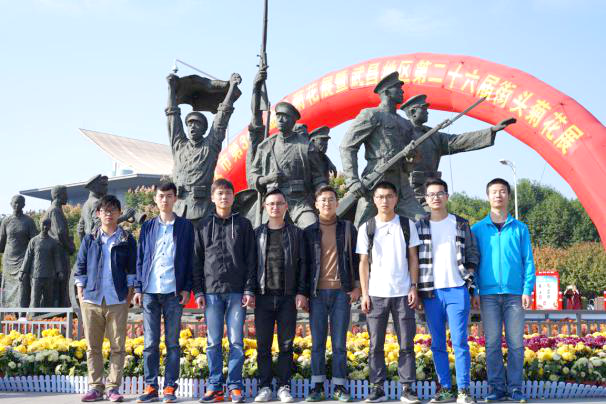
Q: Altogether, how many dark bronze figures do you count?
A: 9